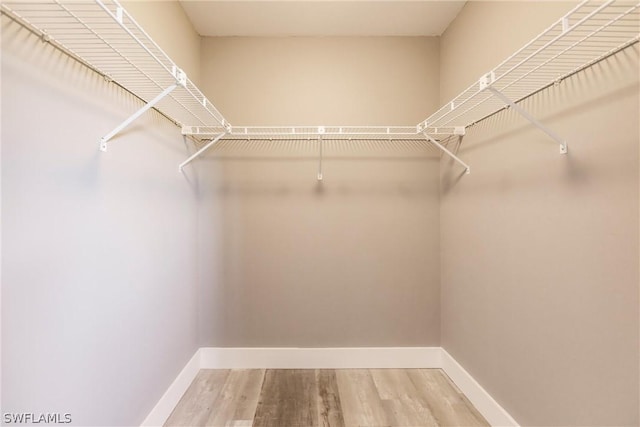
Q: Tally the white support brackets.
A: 5